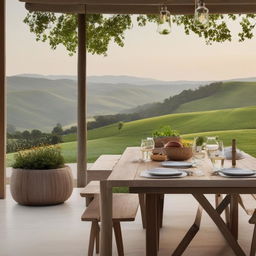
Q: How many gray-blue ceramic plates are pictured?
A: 3